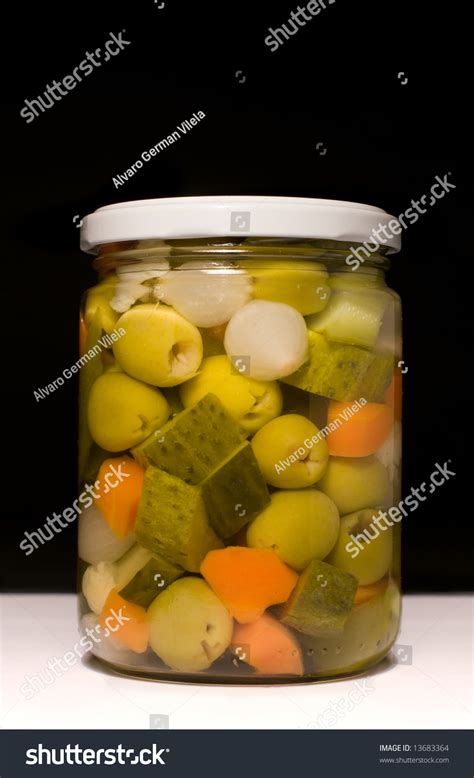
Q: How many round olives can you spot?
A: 8